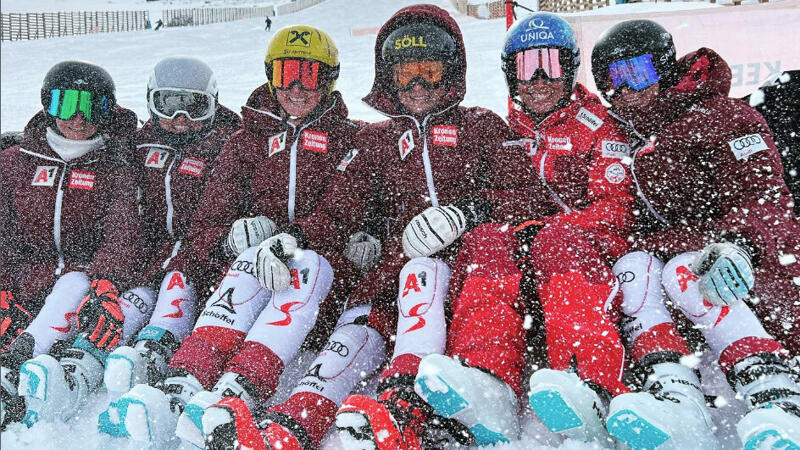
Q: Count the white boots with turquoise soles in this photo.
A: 8